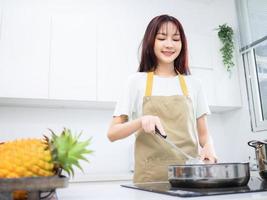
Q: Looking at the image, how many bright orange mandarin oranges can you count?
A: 0